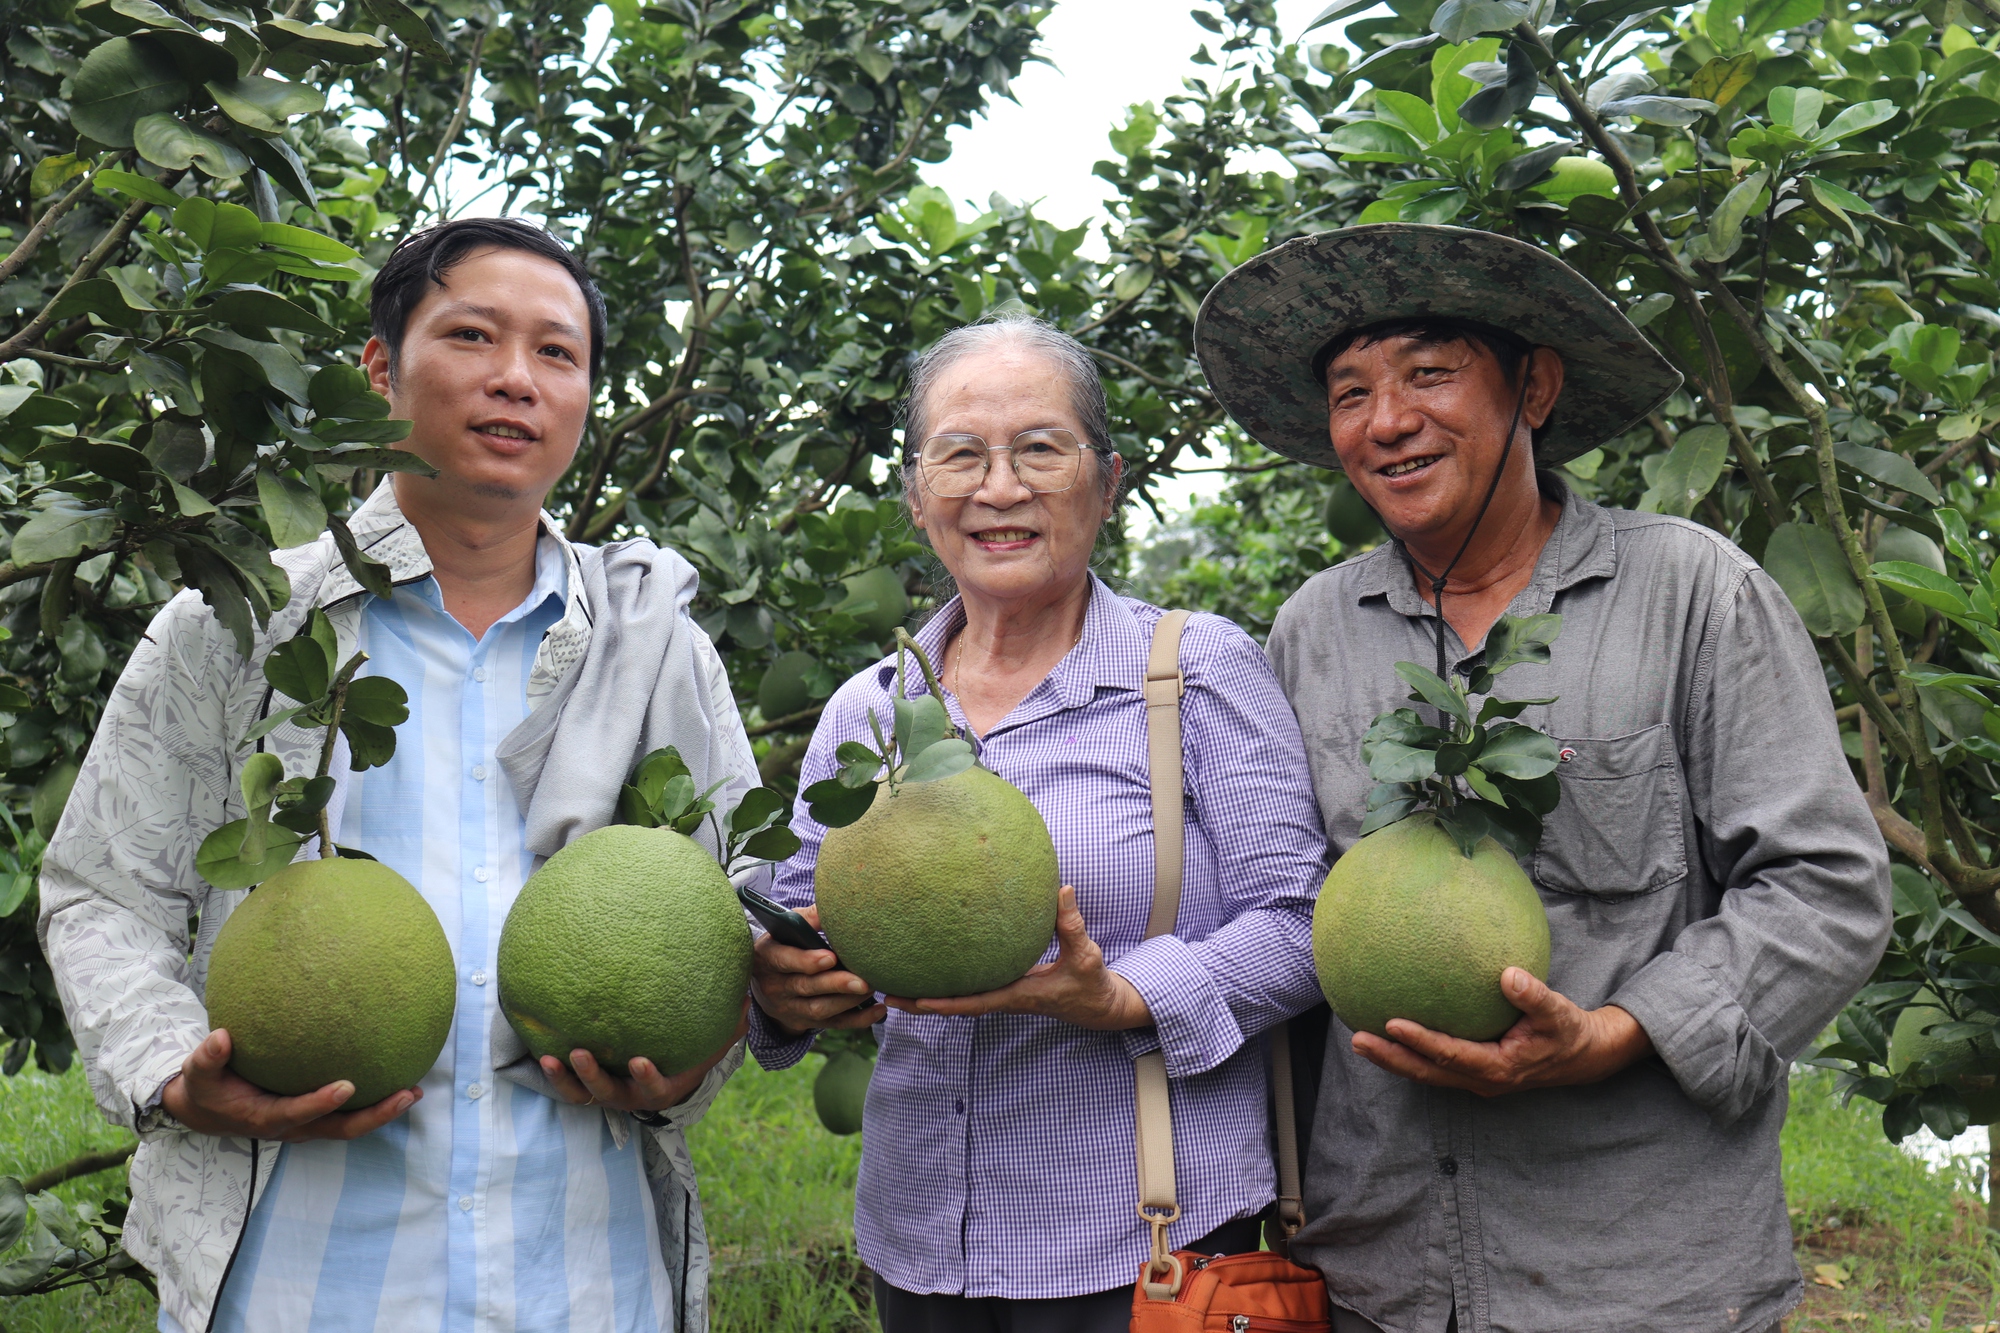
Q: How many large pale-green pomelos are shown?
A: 4